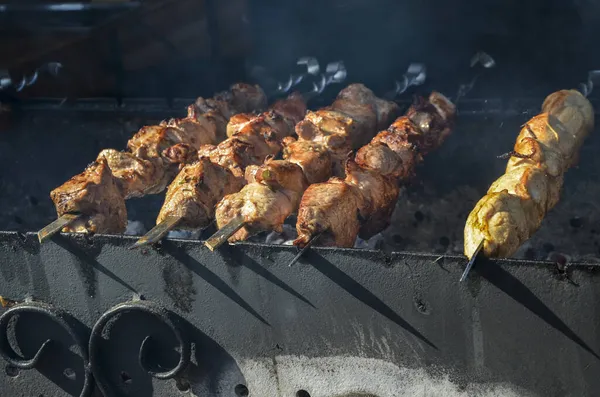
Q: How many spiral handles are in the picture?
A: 2